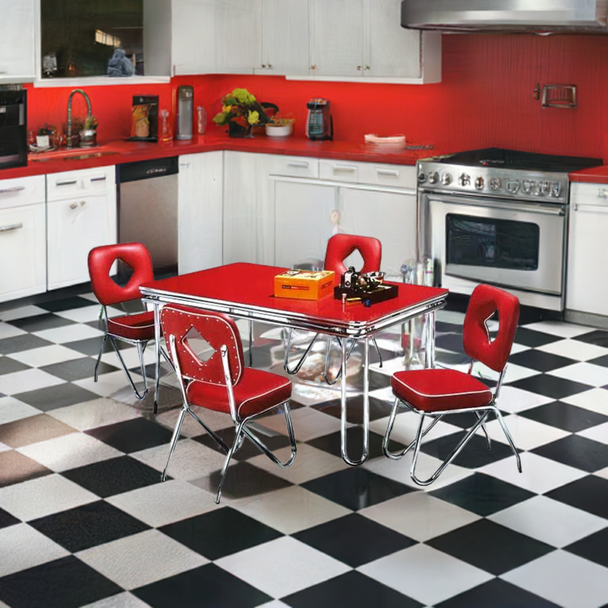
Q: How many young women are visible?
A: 0